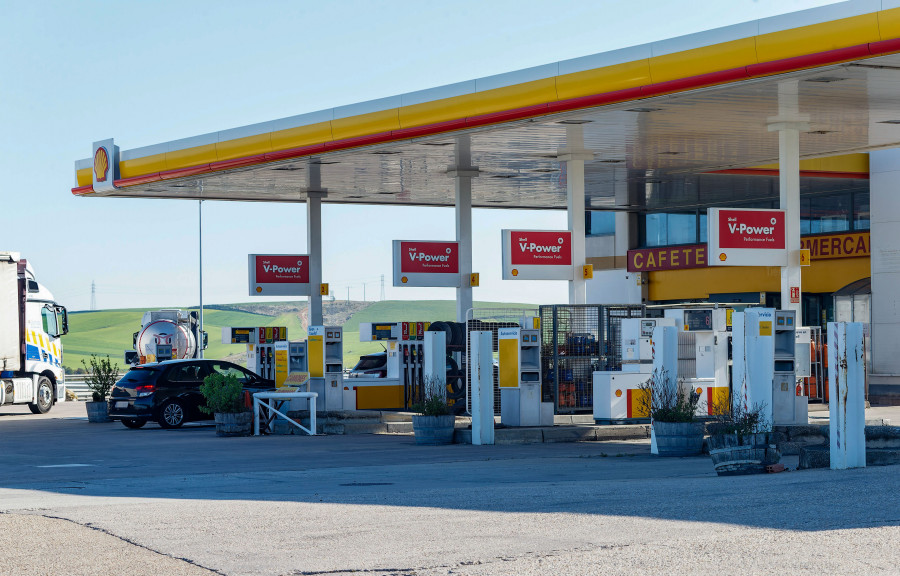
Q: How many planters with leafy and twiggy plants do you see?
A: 5